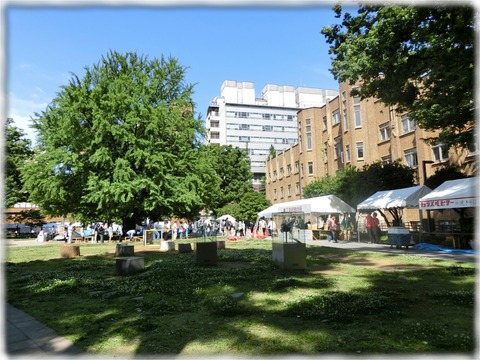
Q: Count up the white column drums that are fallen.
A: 0